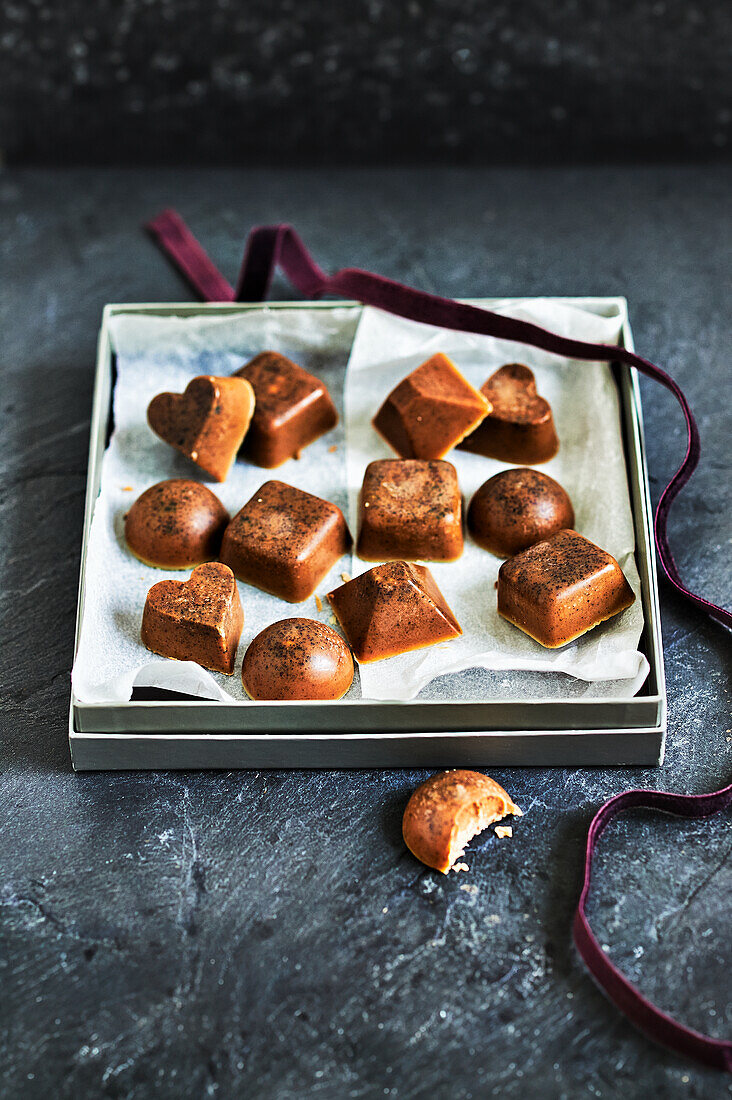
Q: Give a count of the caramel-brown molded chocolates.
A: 13